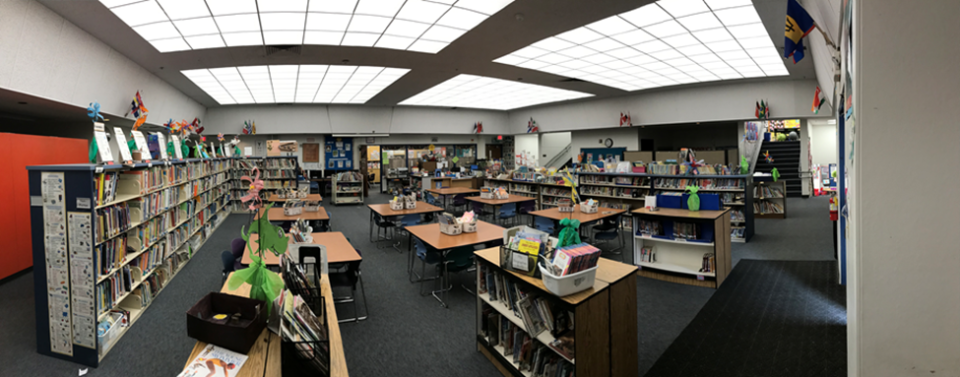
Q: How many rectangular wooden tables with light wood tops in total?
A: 8